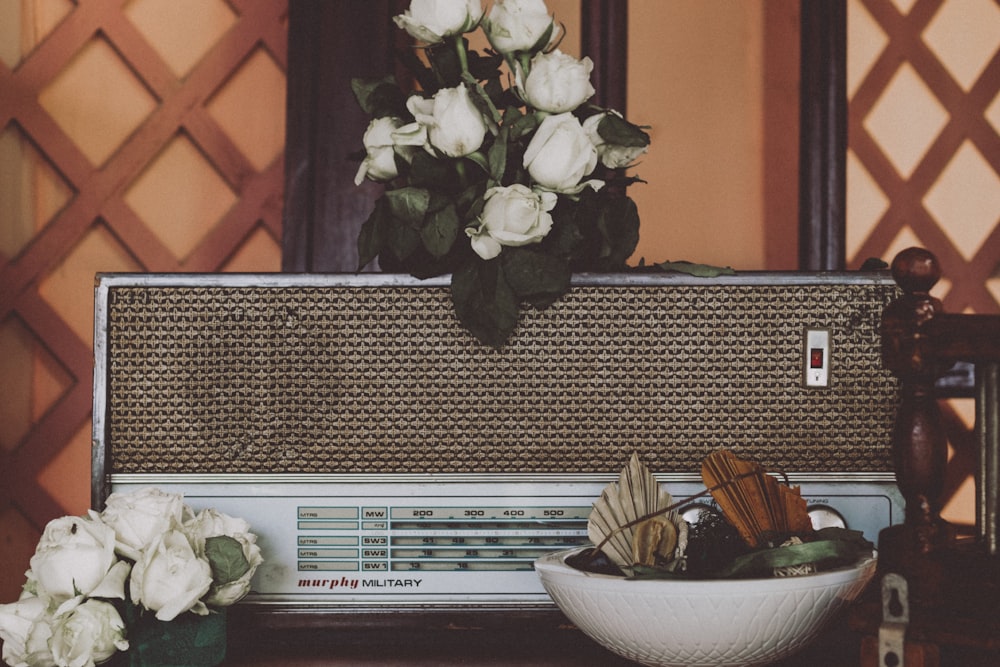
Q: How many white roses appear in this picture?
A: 14